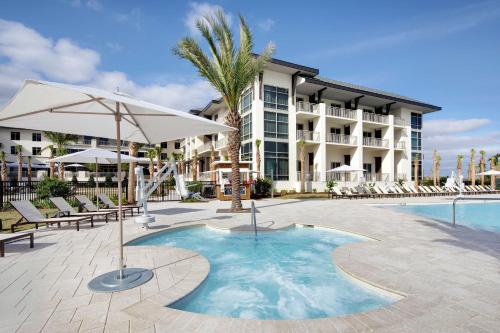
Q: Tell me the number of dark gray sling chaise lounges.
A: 5